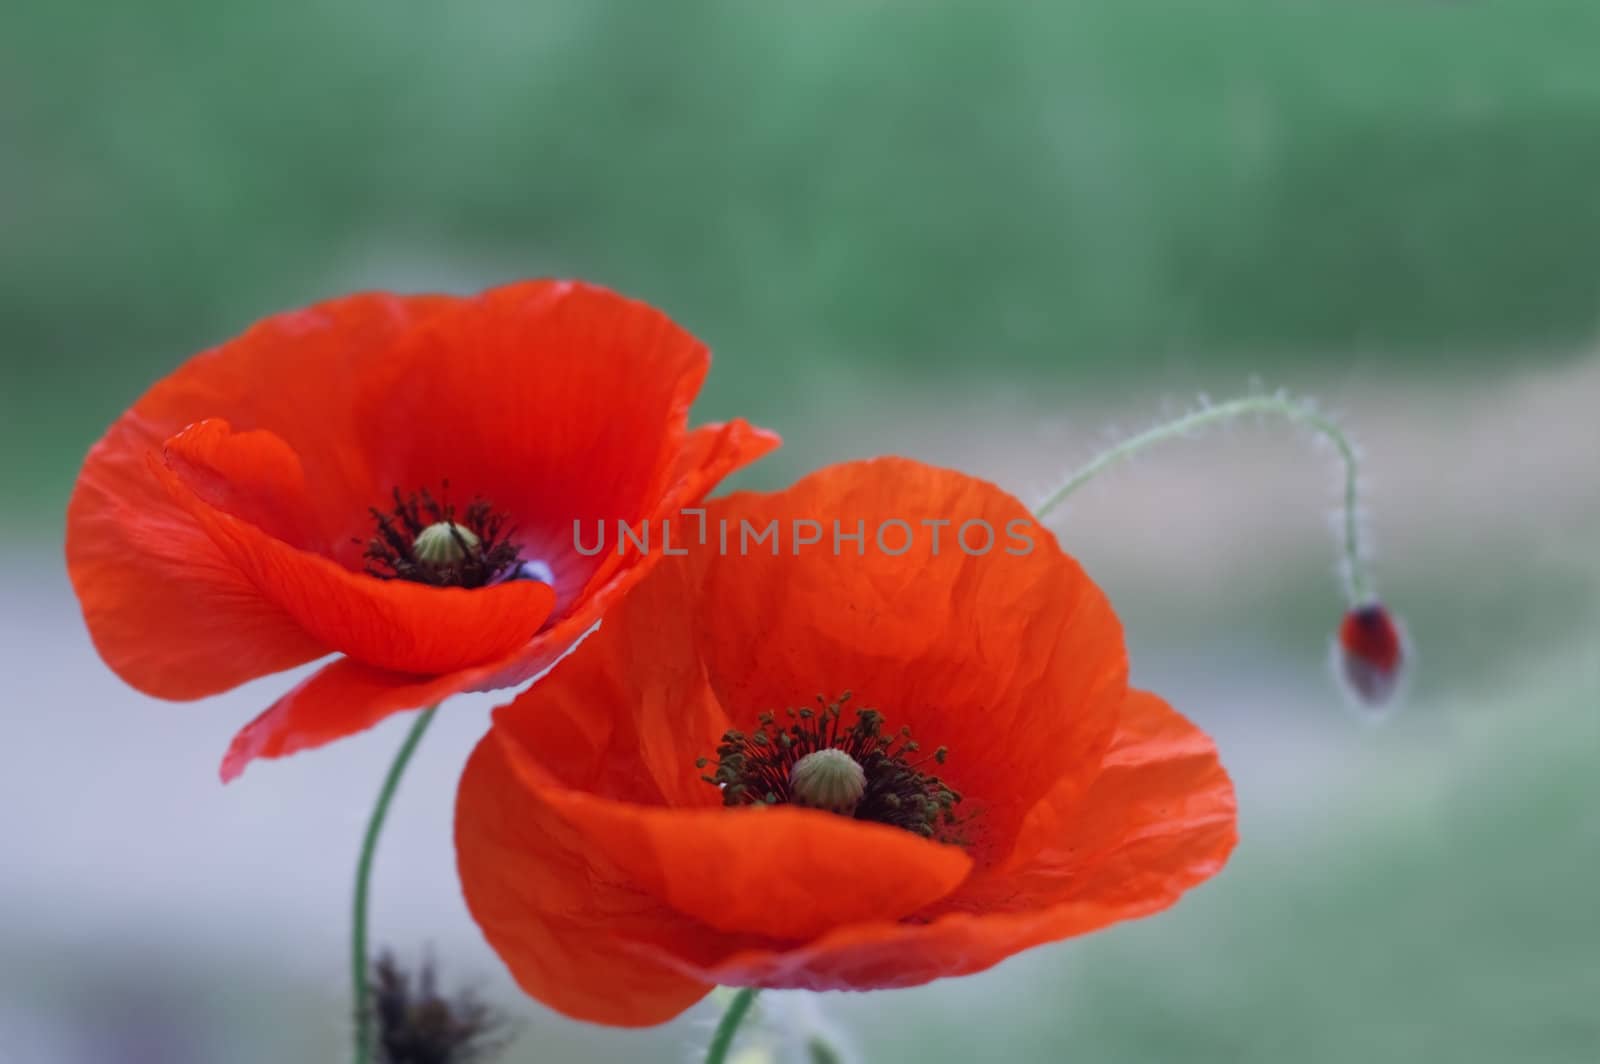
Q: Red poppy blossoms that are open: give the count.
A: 2